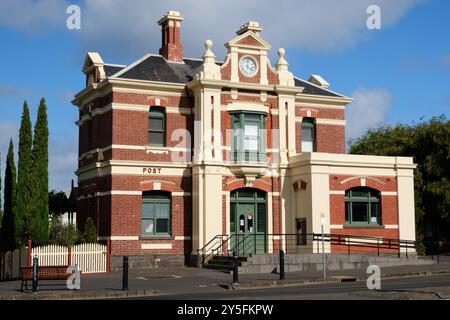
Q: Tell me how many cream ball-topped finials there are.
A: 2